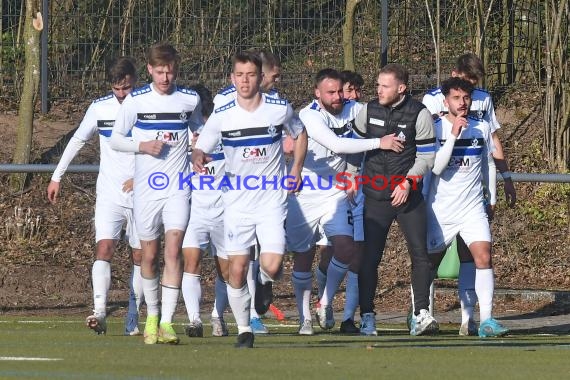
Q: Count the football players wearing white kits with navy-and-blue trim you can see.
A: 9